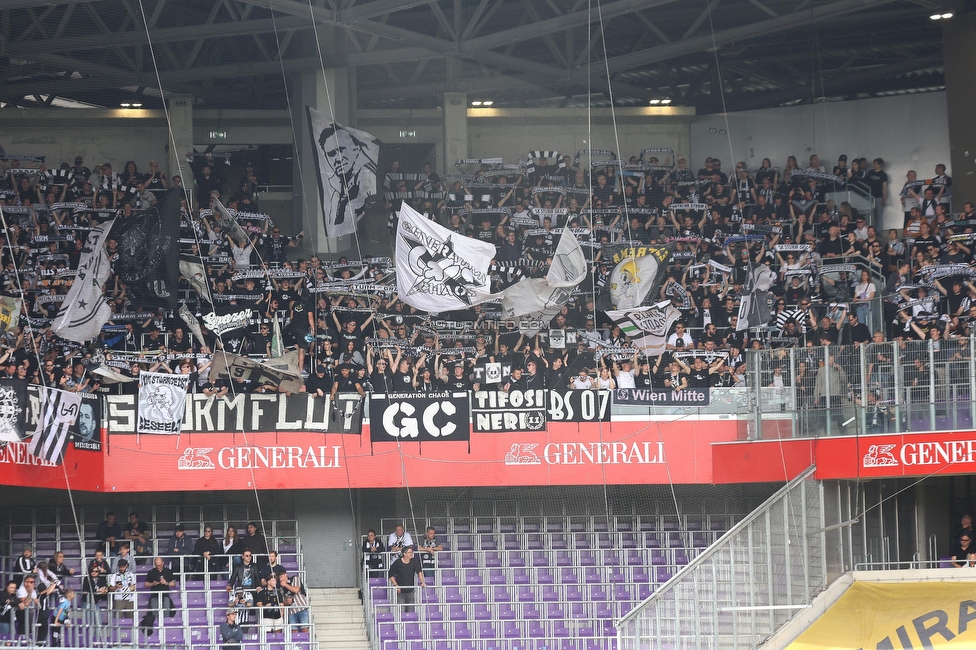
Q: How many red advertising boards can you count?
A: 4